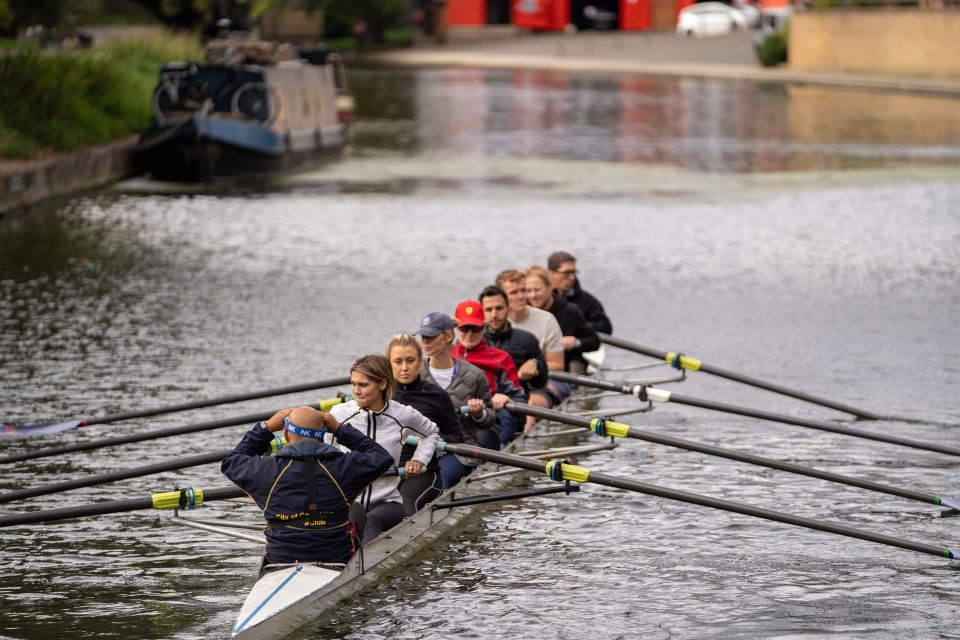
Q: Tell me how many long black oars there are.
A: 8